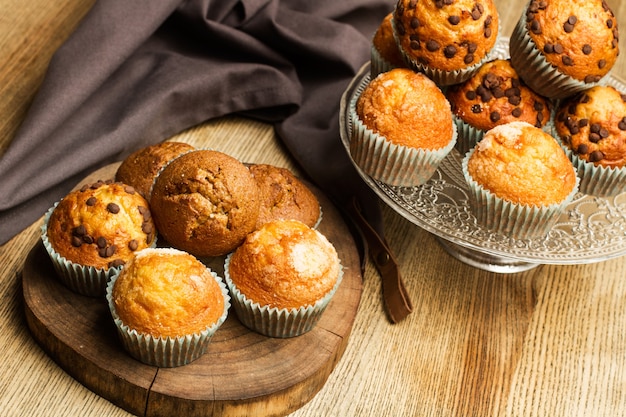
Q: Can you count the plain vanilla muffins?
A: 4